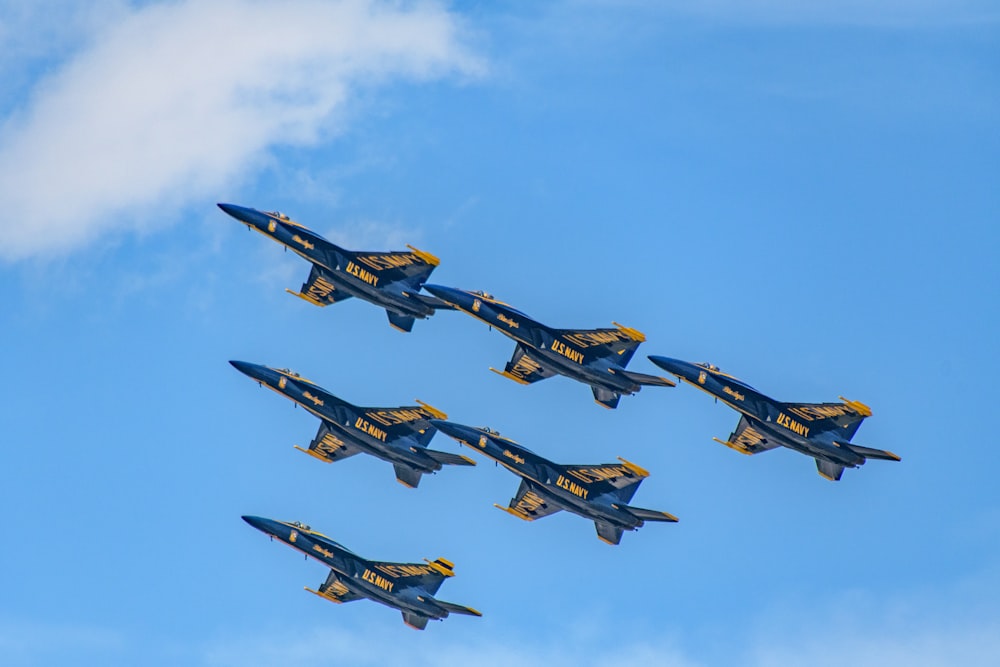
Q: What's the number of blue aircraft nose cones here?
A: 6